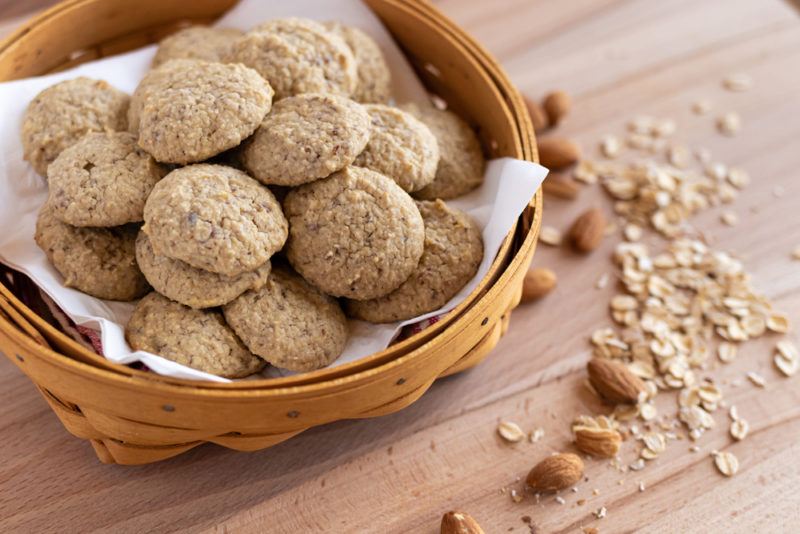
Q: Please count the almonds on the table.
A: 10